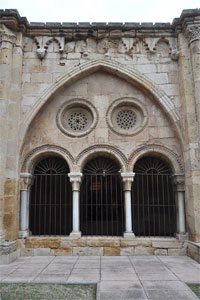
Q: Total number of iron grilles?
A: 3